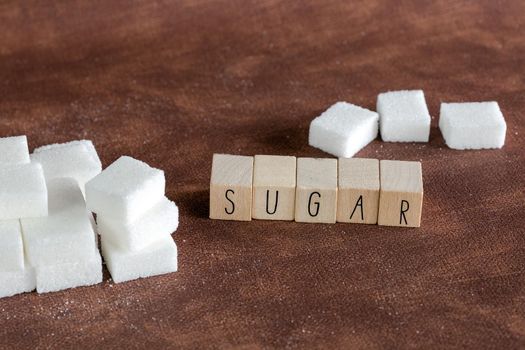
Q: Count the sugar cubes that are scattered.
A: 3